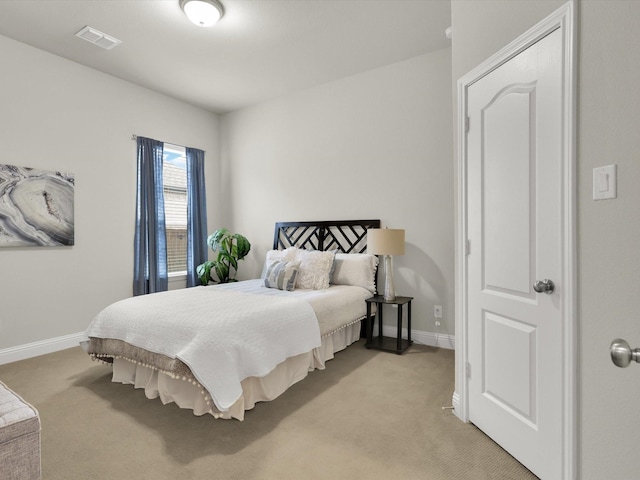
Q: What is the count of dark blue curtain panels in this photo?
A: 2